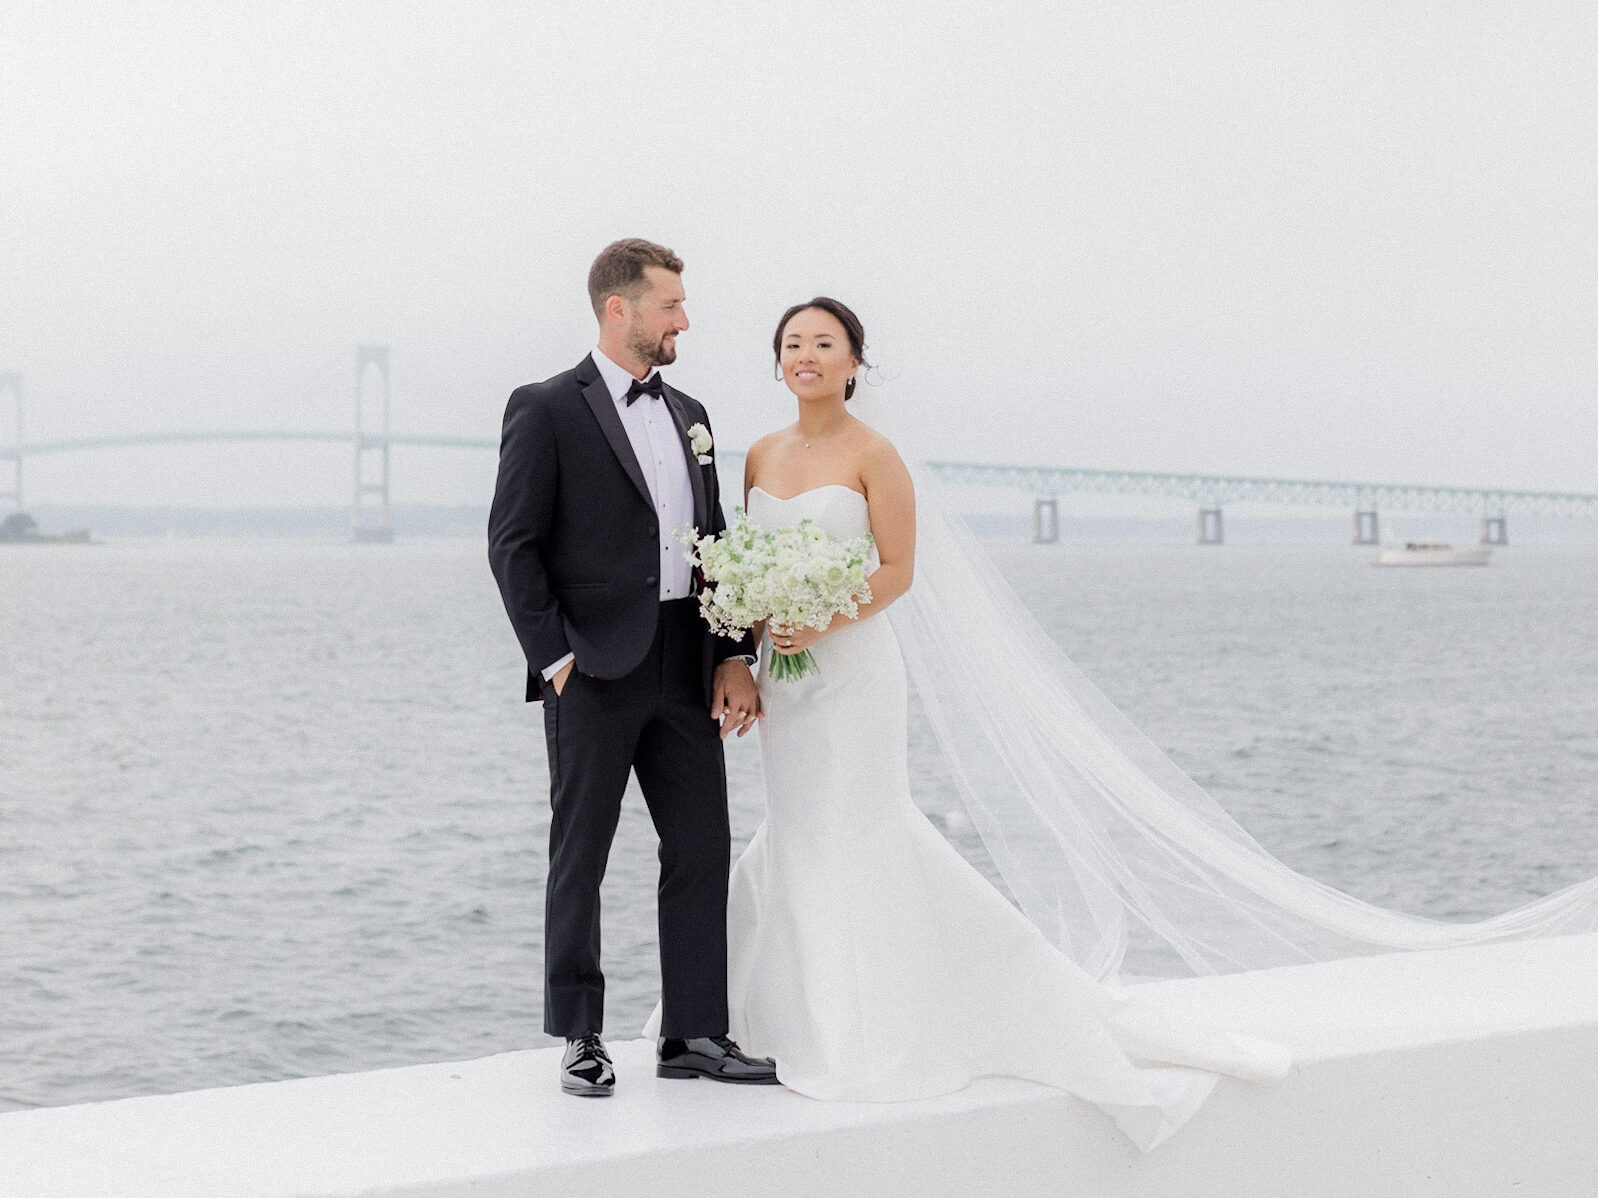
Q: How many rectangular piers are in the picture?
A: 4